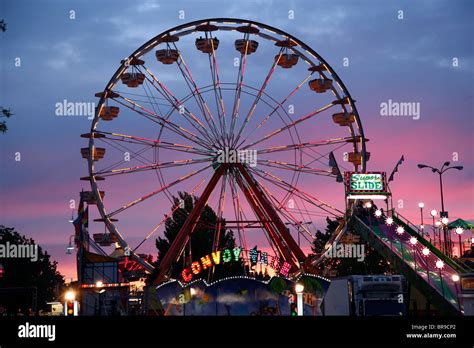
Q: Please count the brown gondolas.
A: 12